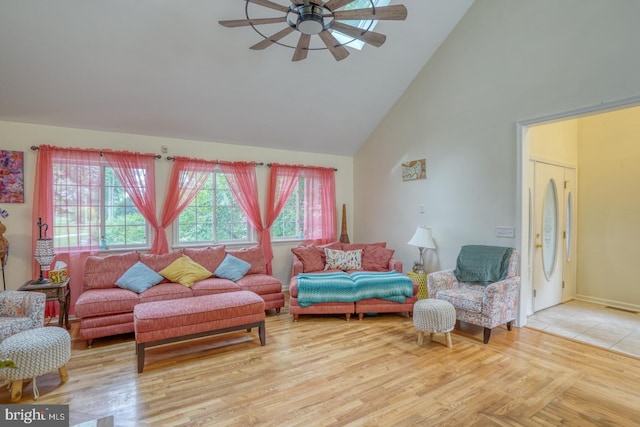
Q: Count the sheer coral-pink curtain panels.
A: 6